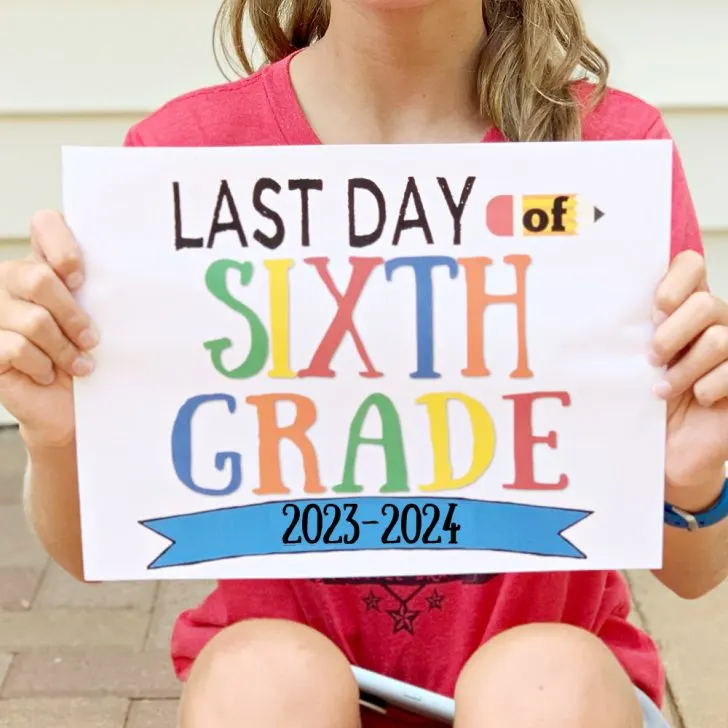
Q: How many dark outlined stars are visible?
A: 3